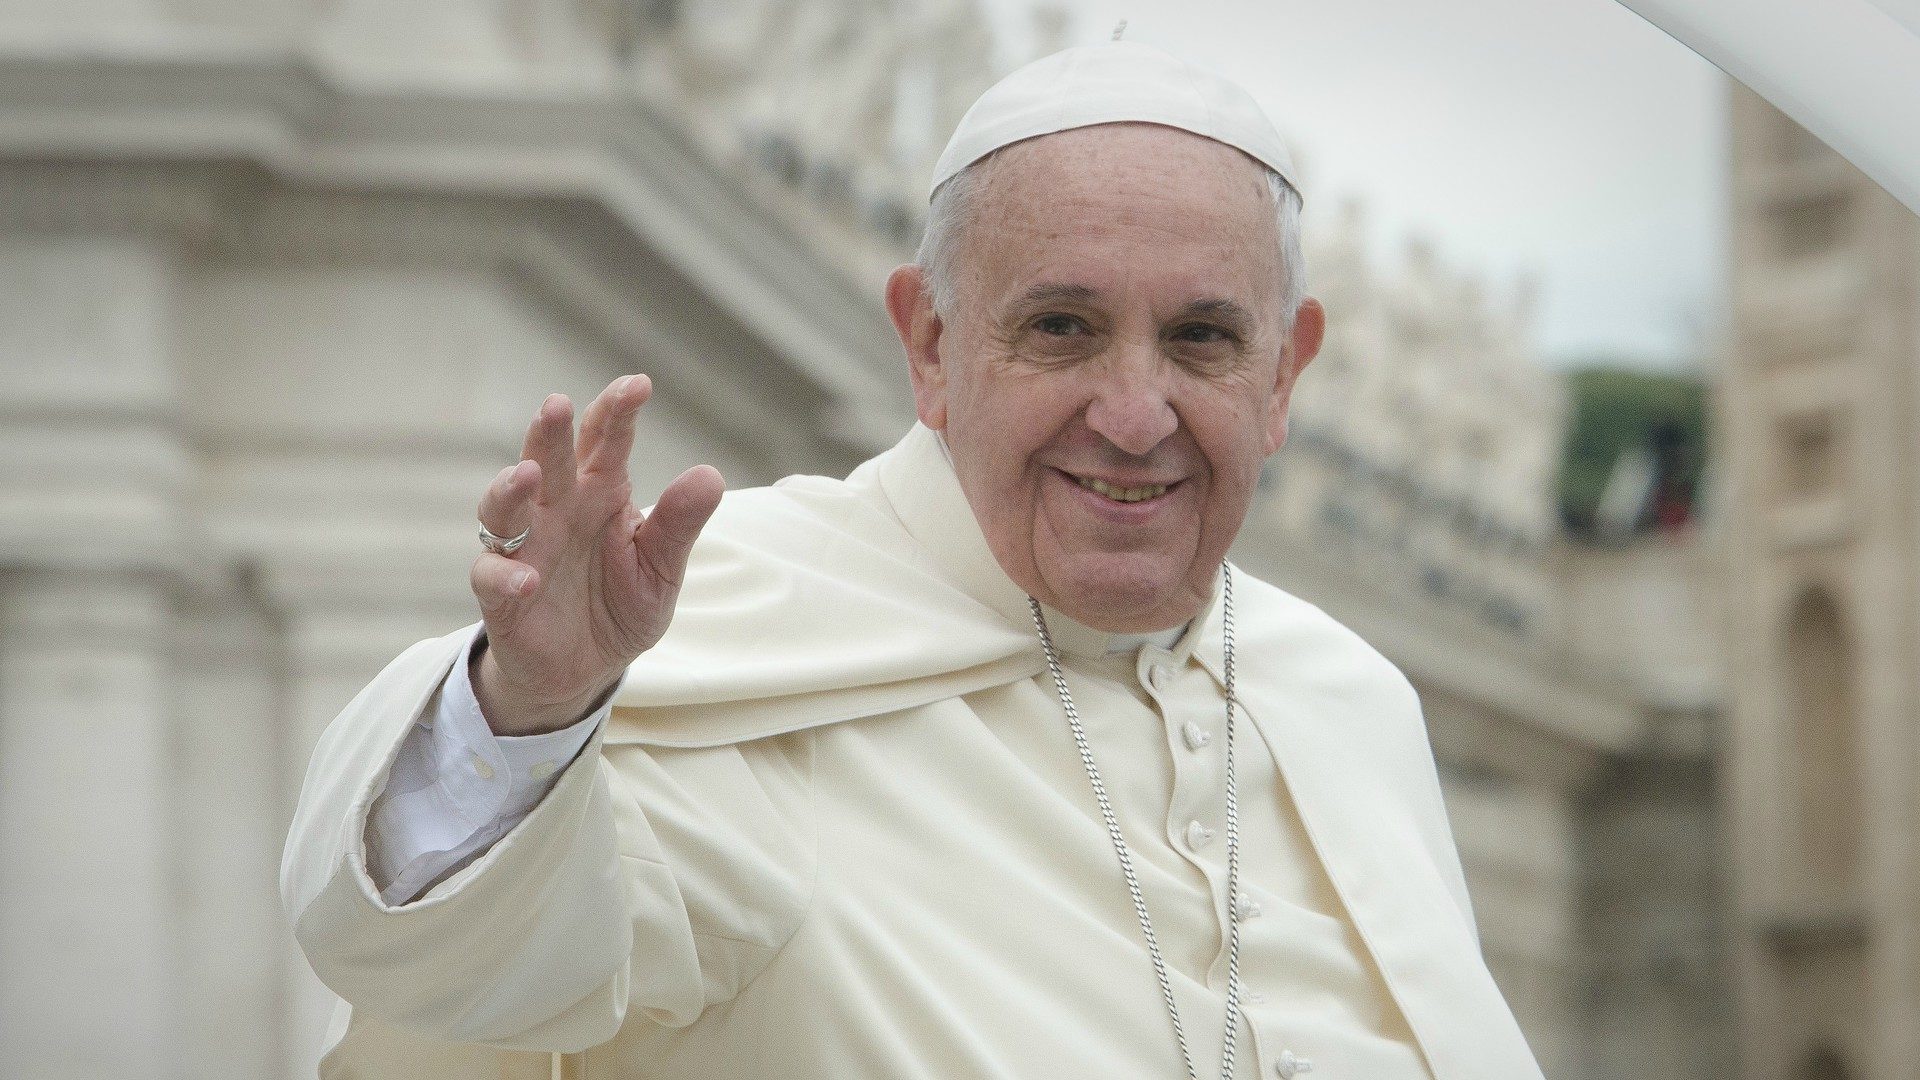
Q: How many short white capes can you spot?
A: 1